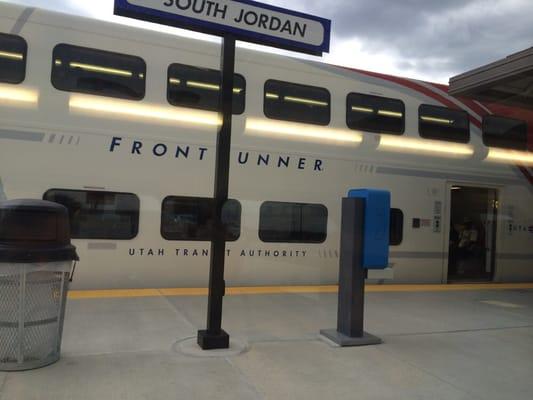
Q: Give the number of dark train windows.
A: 11